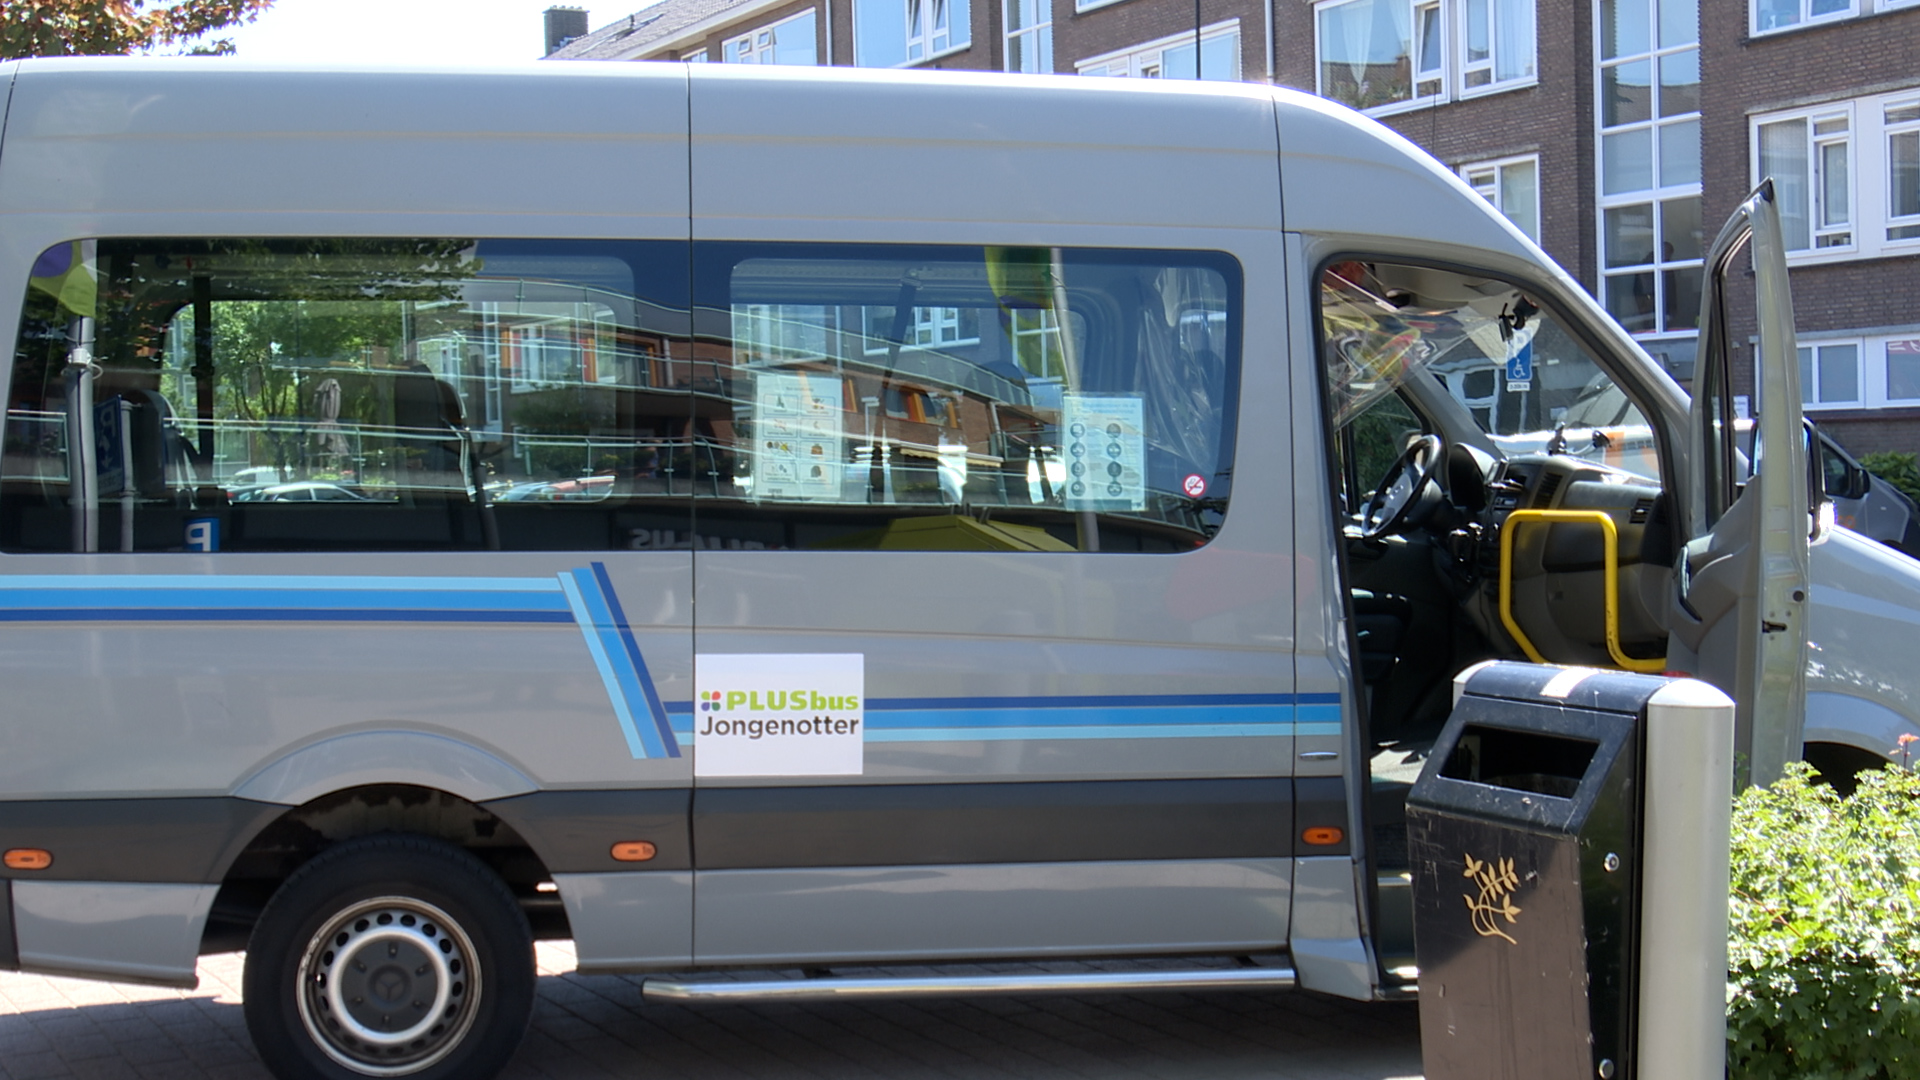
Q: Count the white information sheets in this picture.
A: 2